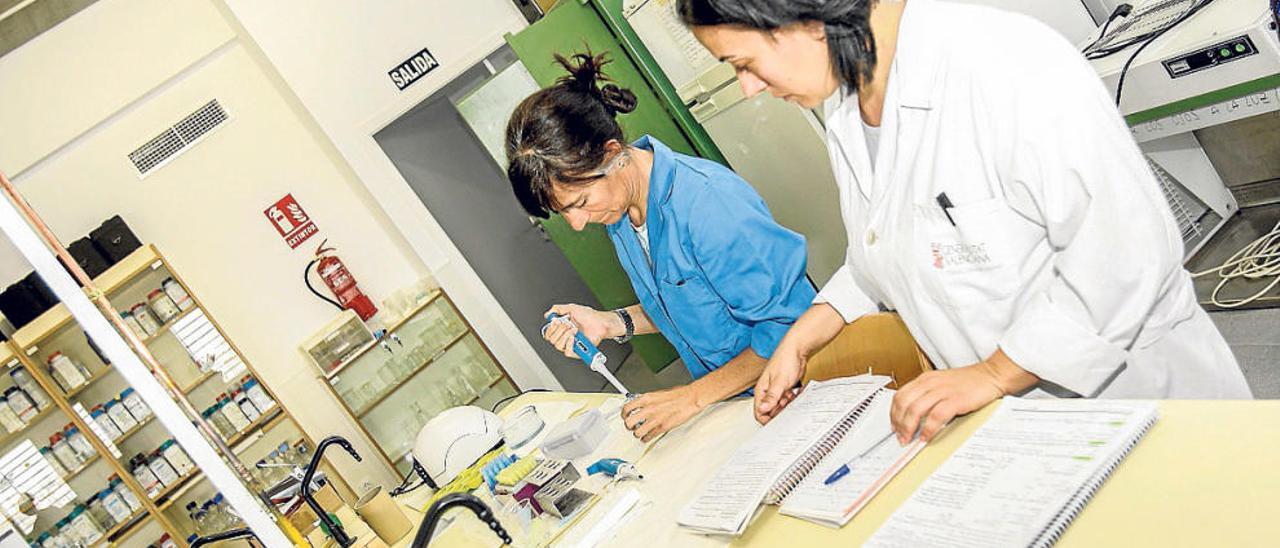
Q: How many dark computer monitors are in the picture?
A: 0